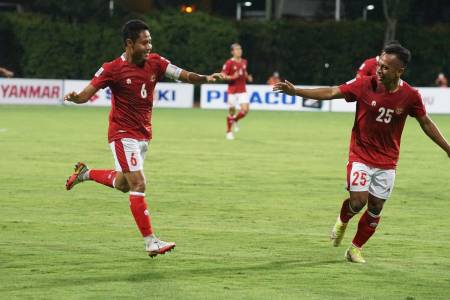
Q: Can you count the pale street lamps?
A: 2